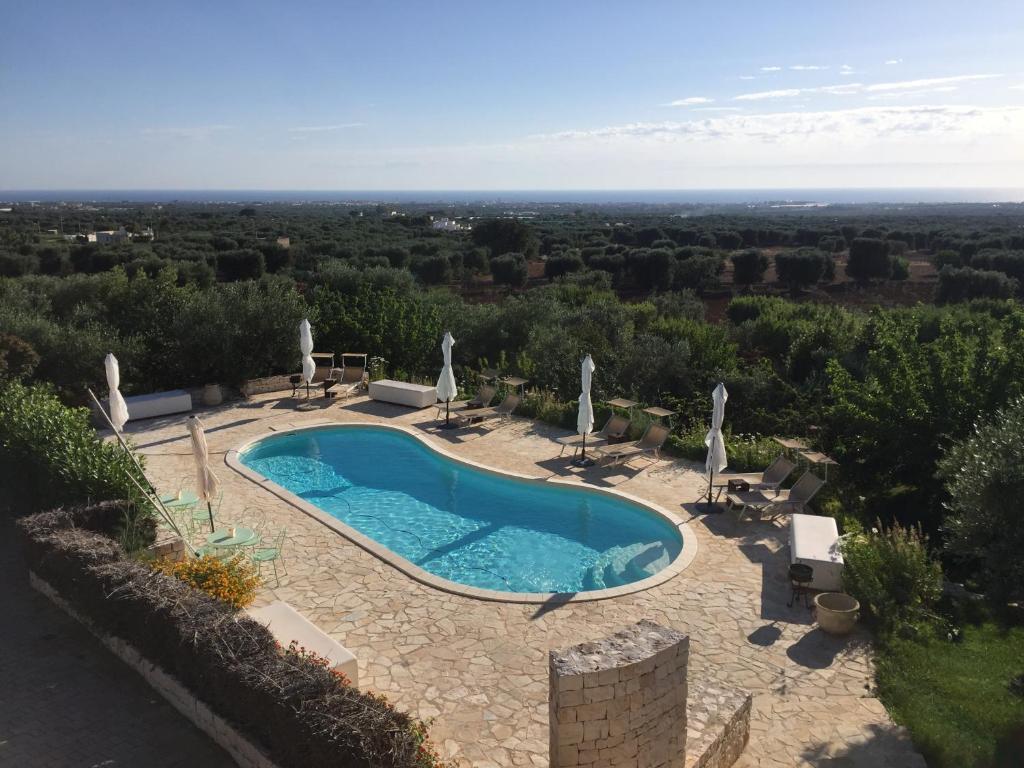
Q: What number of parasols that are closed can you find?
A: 6